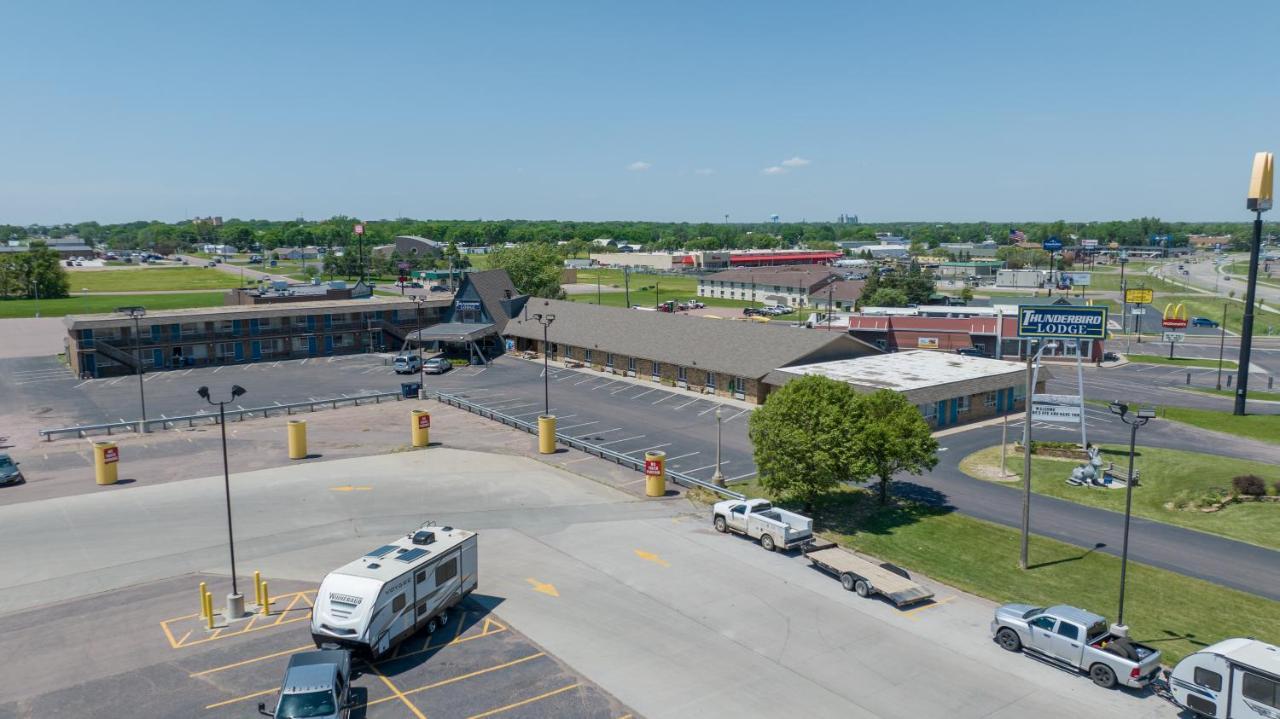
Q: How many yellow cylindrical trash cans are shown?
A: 5